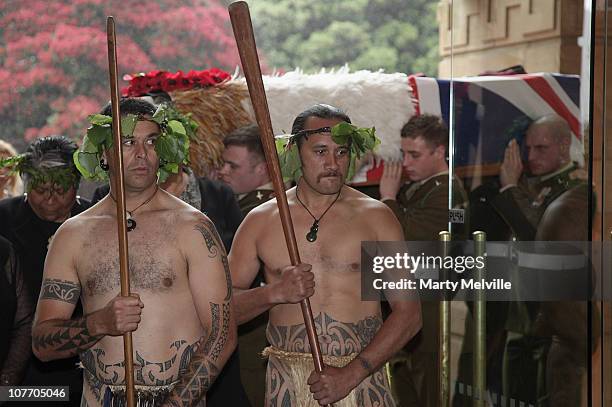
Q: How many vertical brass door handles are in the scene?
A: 2